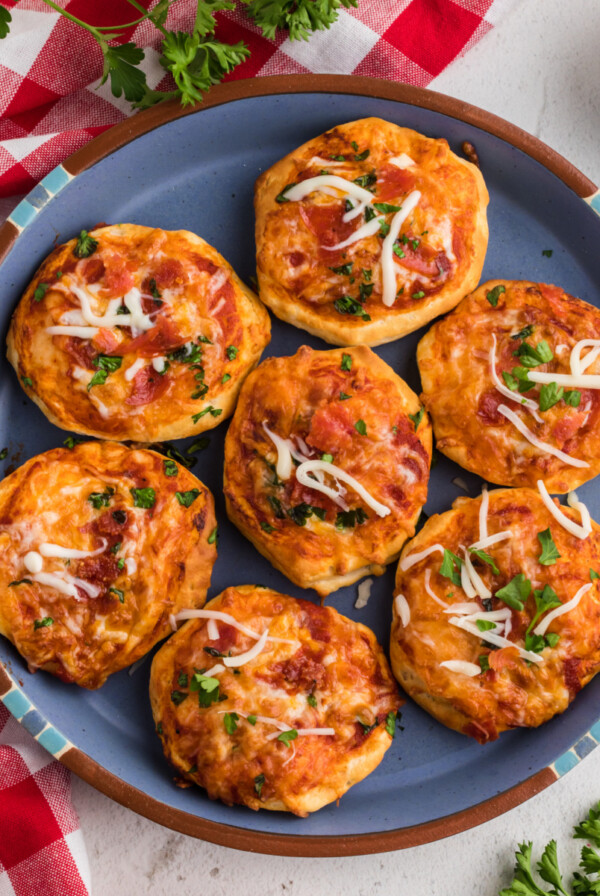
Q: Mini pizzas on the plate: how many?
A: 7